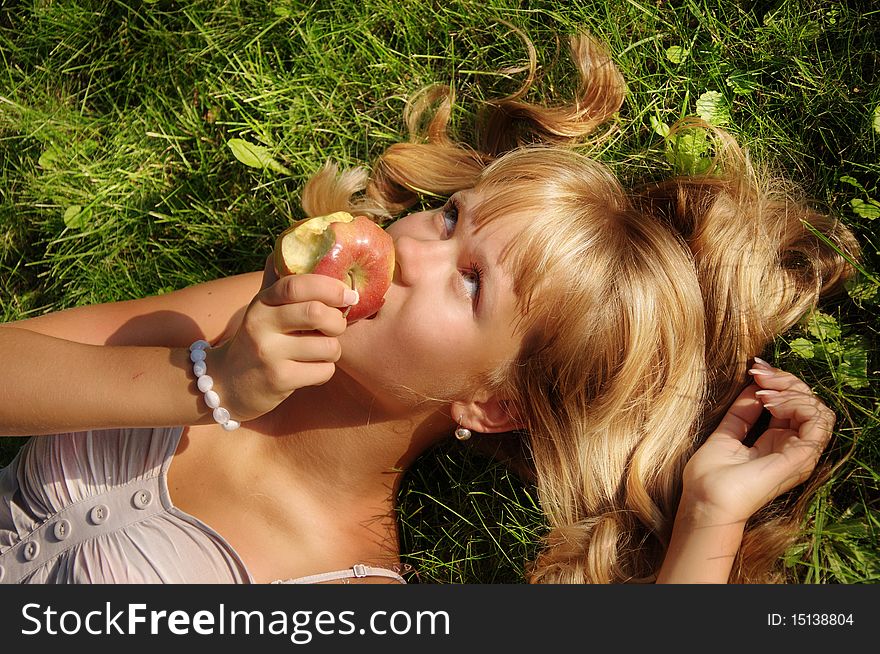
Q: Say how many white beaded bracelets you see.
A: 1